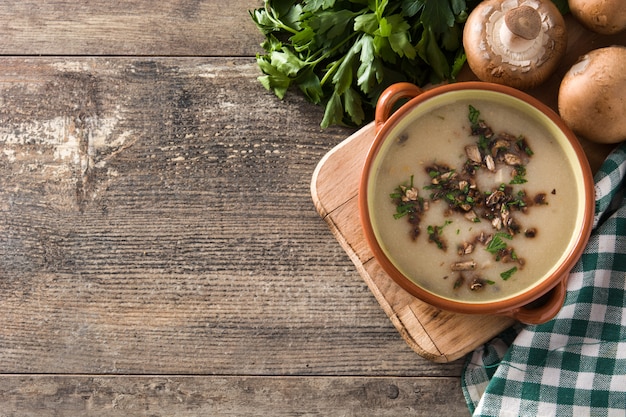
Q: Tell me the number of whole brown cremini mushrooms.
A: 3